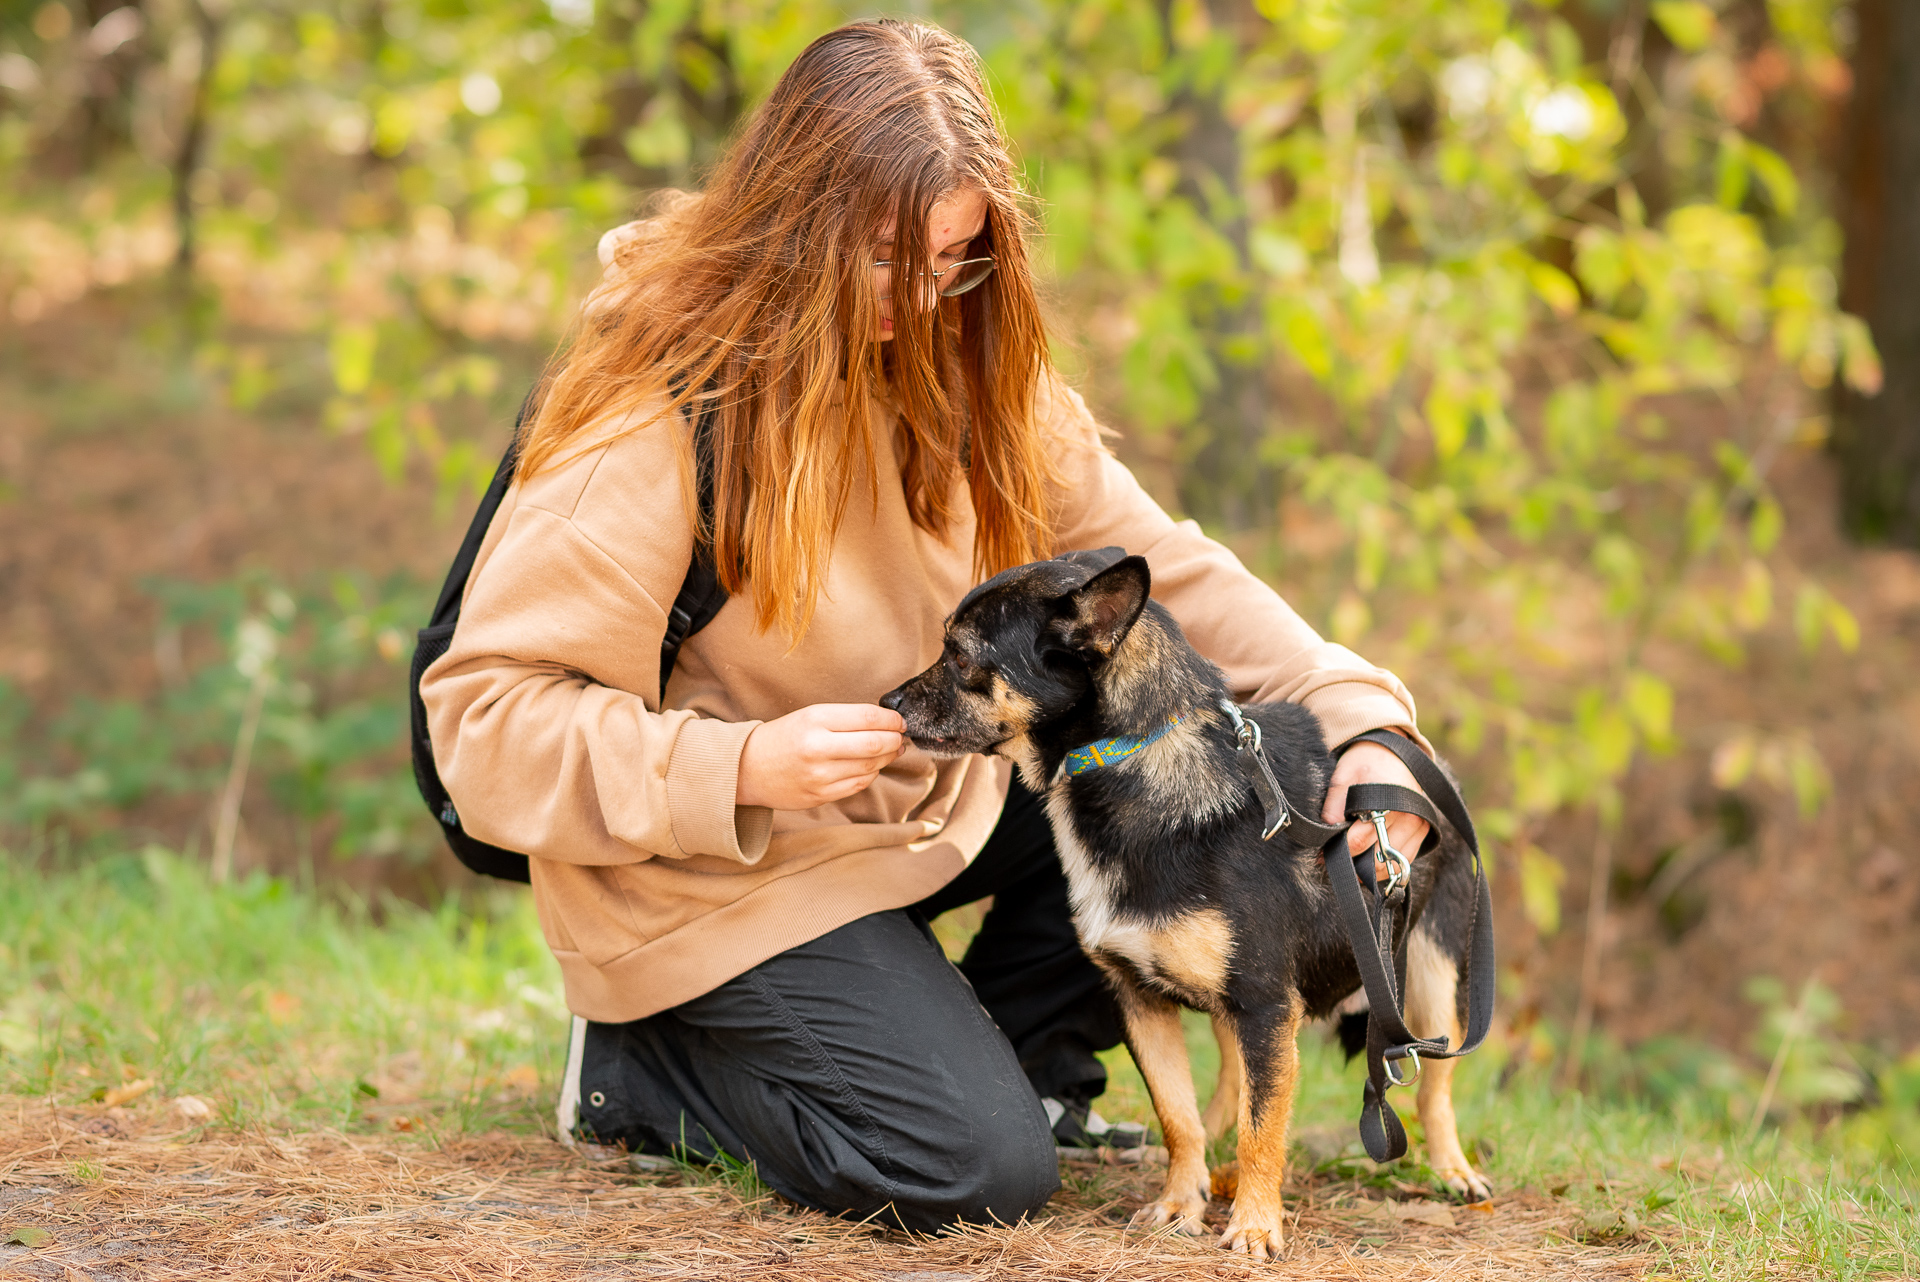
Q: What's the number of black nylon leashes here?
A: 1